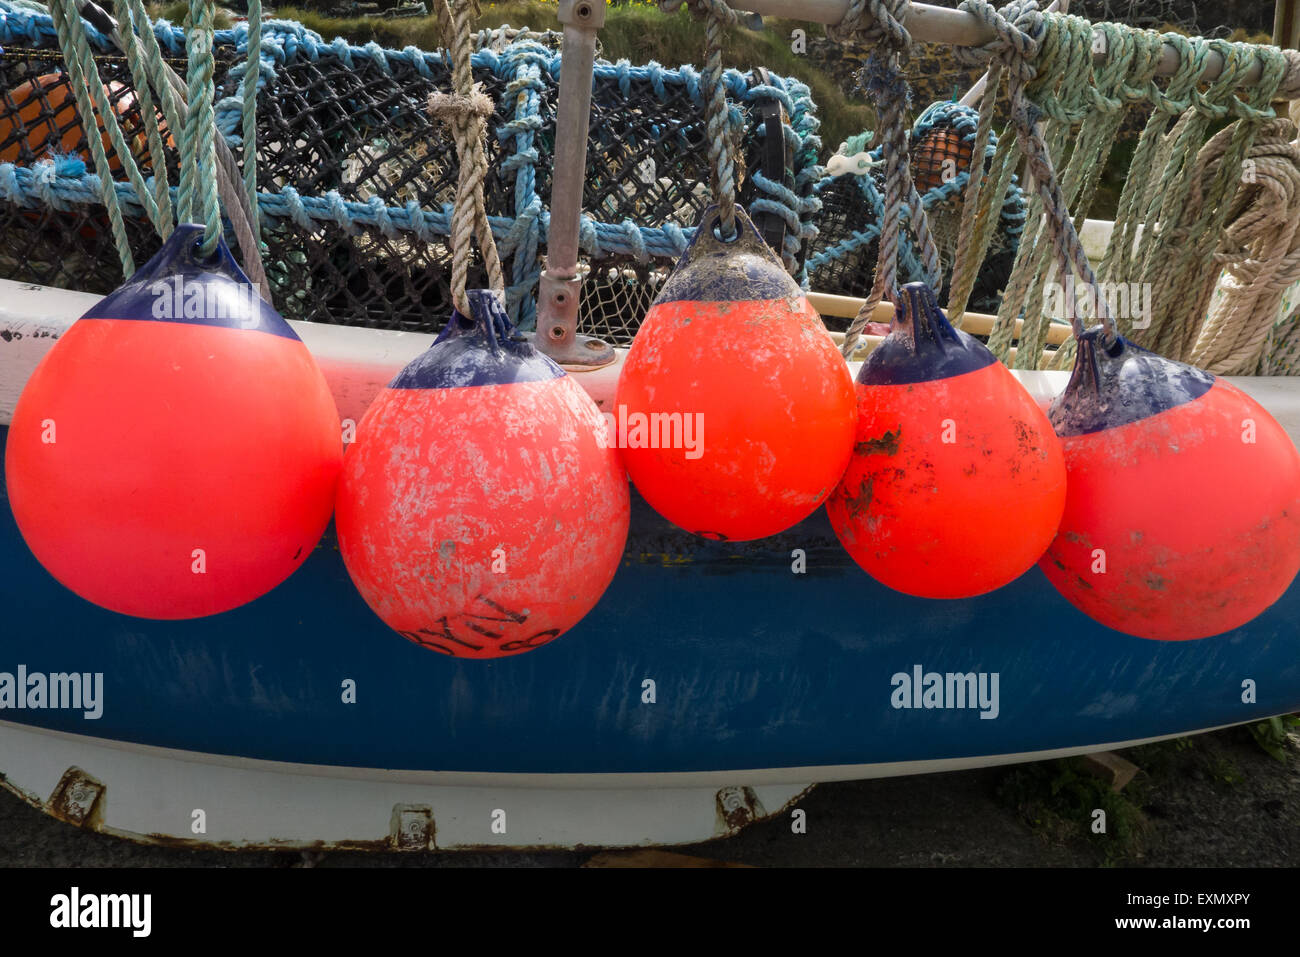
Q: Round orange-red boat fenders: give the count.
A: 5